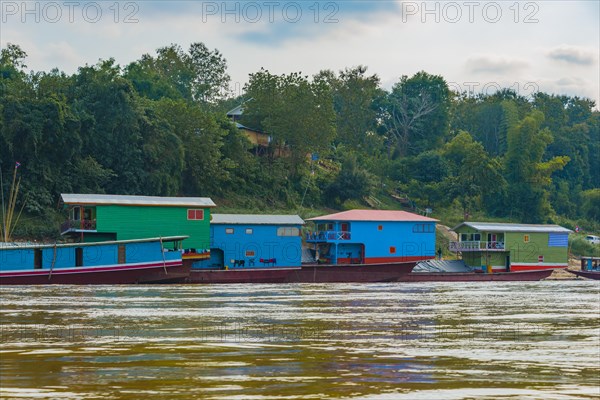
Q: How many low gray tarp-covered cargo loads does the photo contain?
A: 1